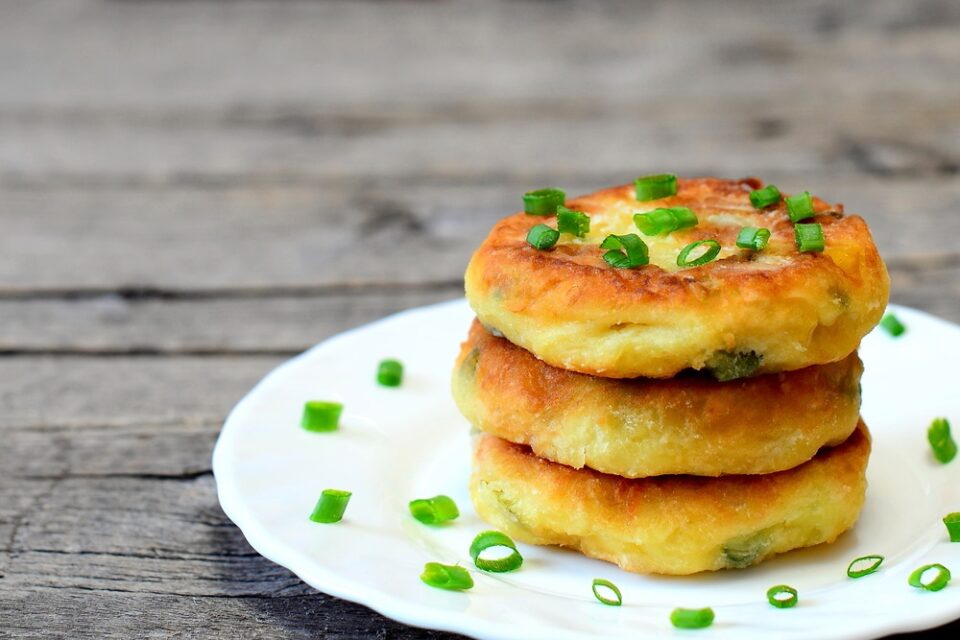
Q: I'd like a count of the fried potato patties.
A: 3